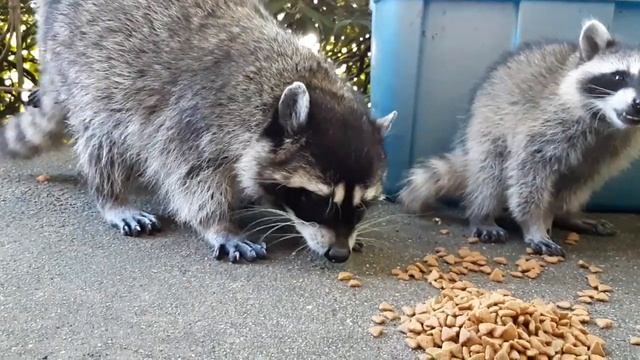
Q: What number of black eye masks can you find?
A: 2